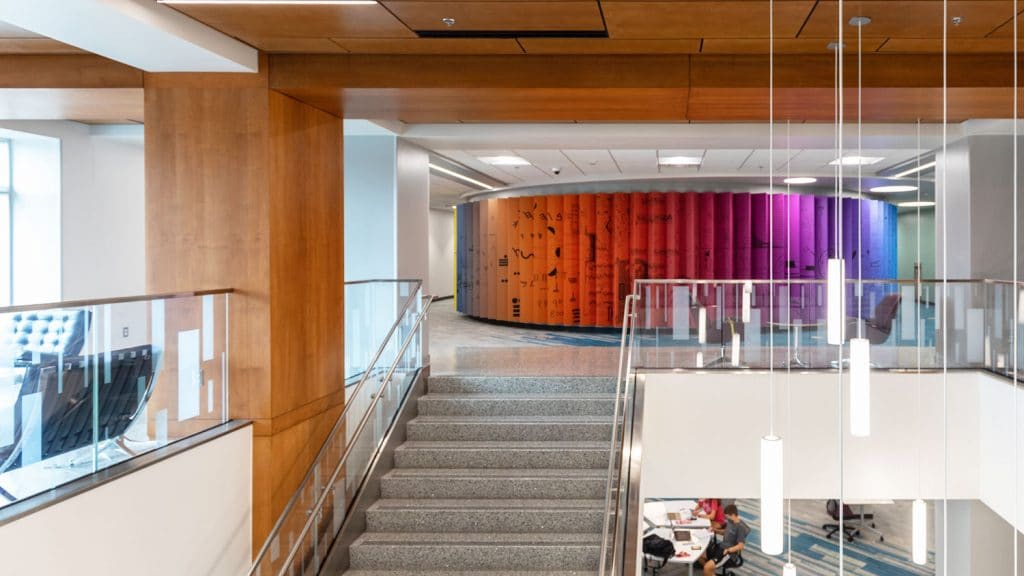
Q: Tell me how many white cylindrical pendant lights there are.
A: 5